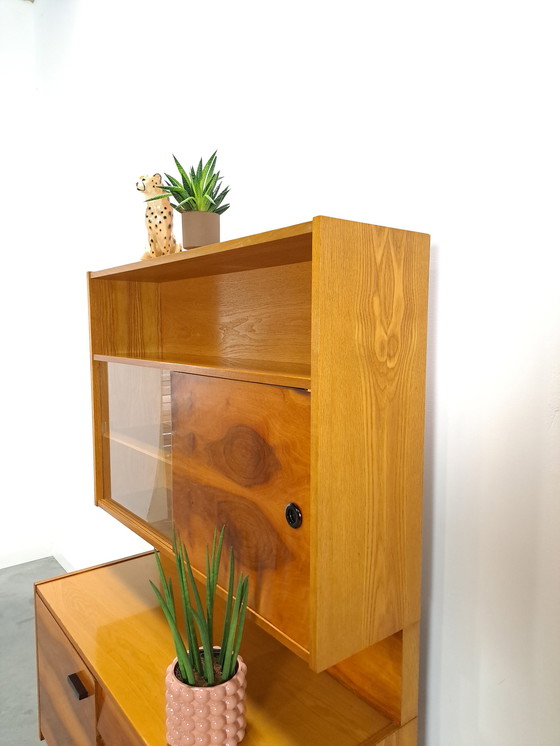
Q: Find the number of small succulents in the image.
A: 2